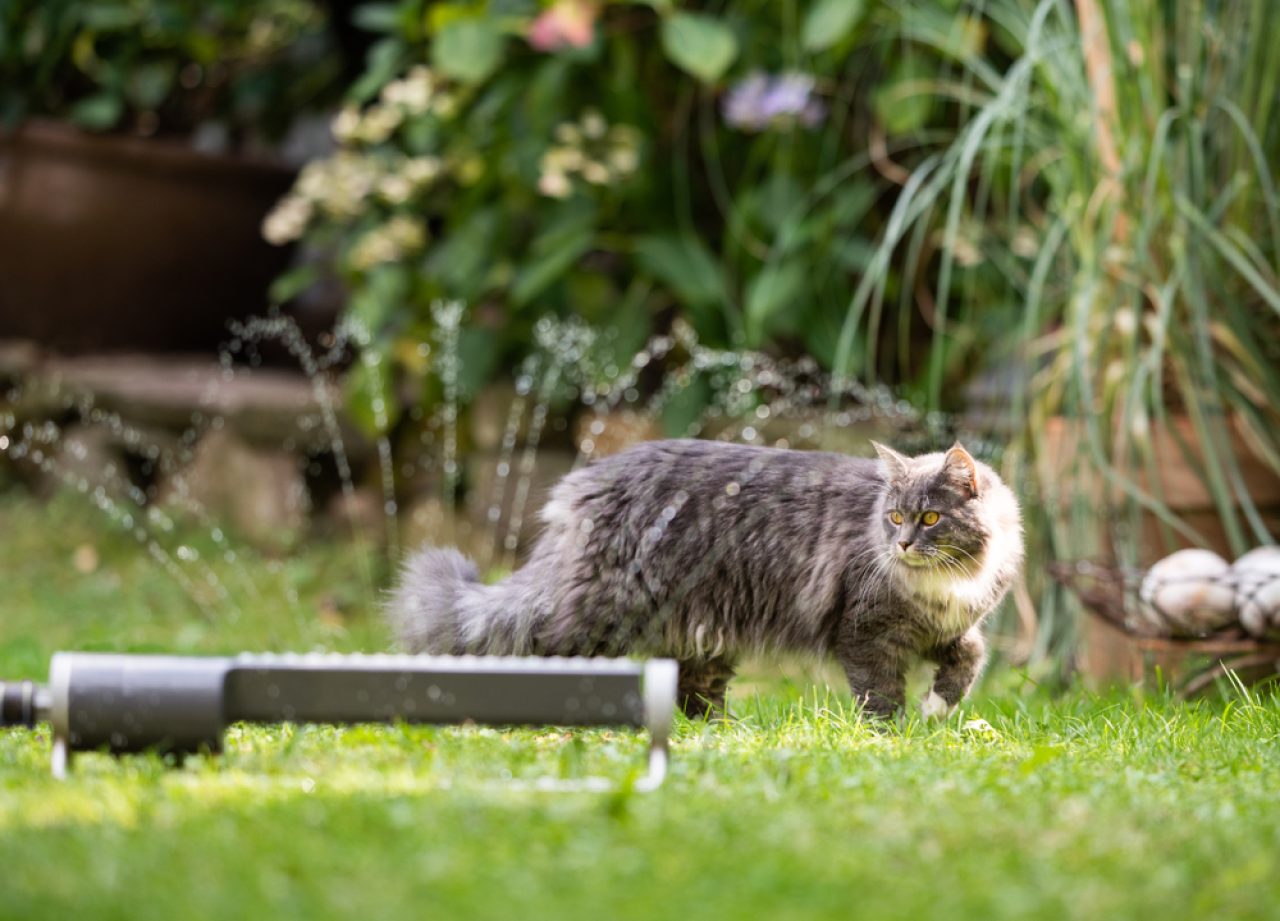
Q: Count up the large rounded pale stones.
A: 2